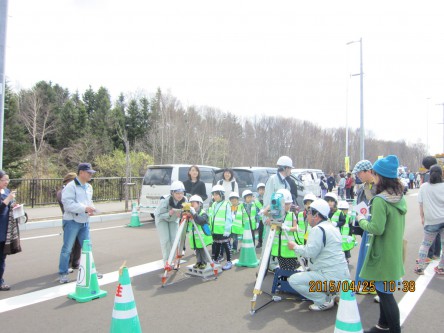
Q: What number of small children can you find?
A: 9